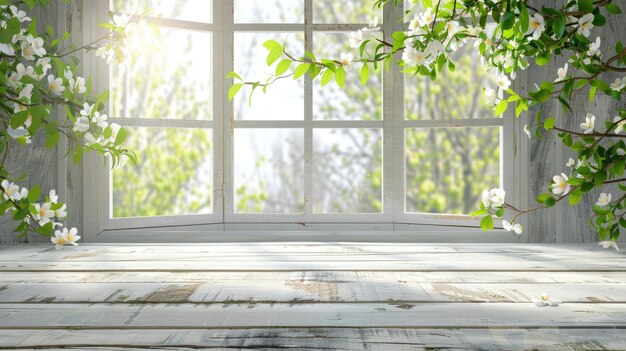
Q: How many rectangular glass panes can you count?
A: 12